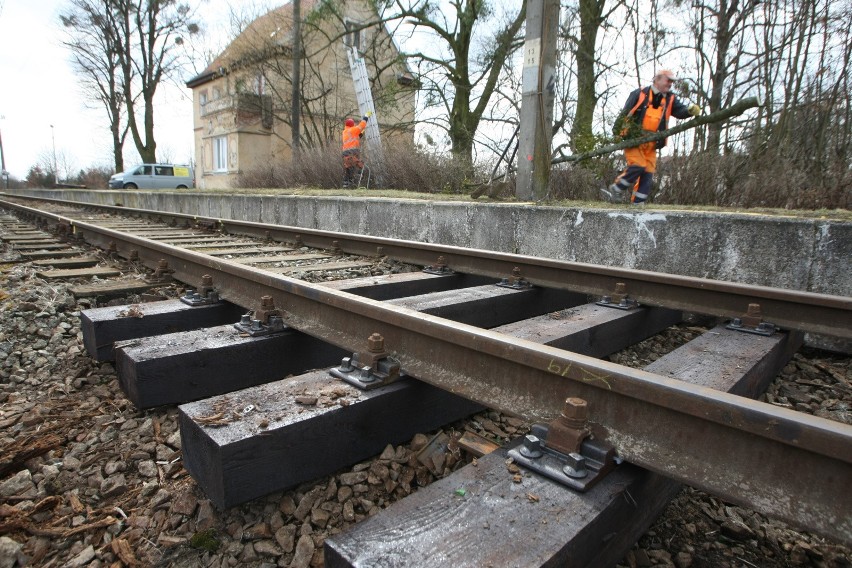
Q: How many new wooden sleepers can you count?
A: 4